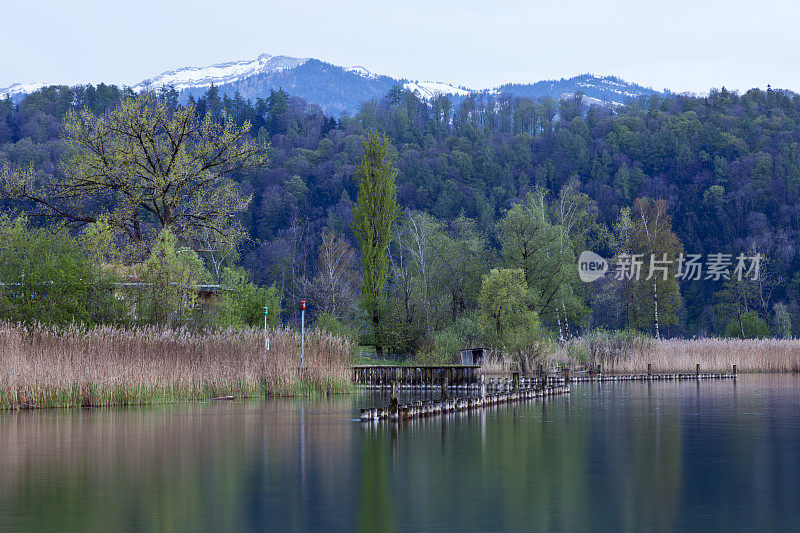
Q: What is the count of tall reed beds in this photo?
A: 2